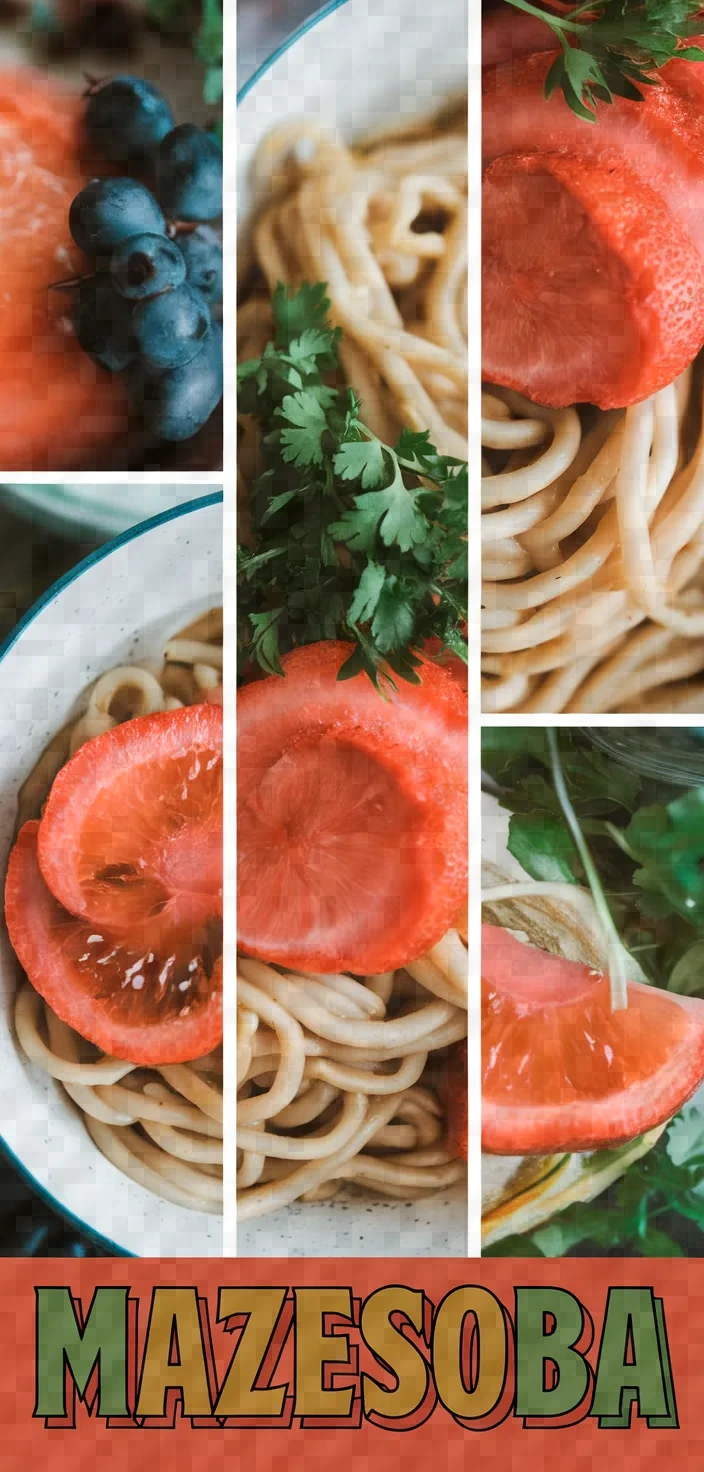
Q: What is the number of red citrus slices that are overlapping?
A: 2